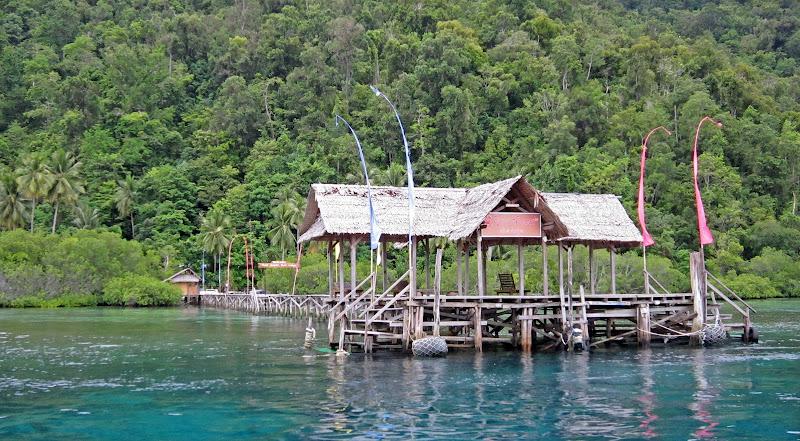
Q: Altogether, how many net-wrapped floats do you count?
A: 2